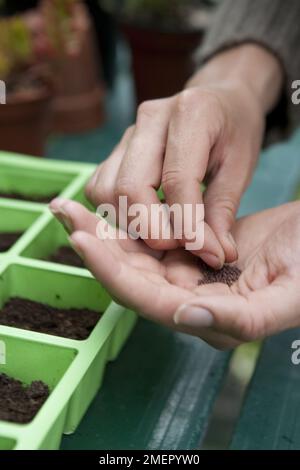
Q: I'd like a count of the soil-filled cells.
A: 5